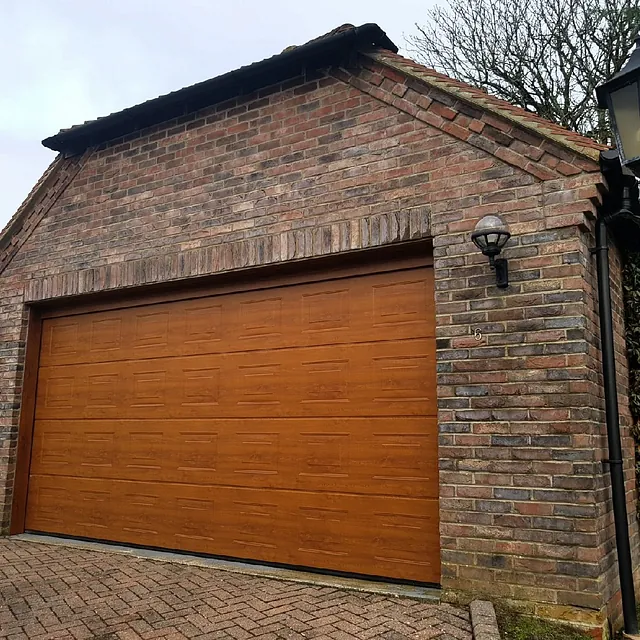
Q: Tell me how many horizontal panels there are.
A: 4